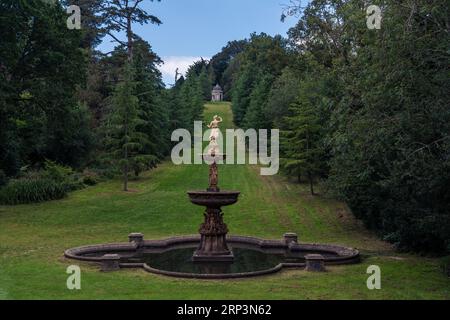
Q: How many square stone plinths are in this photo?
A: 4